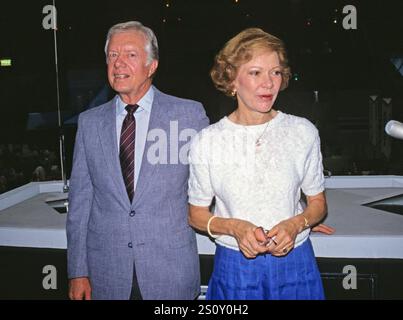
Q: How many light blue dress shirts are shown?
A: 1